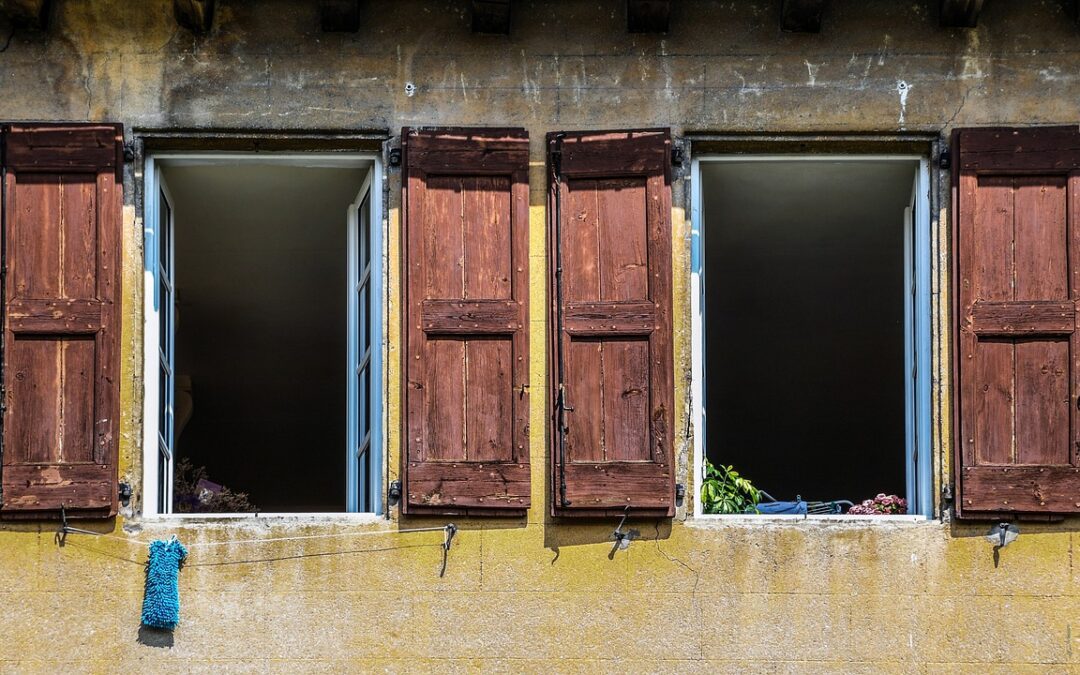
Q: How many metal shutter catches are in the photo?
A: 4